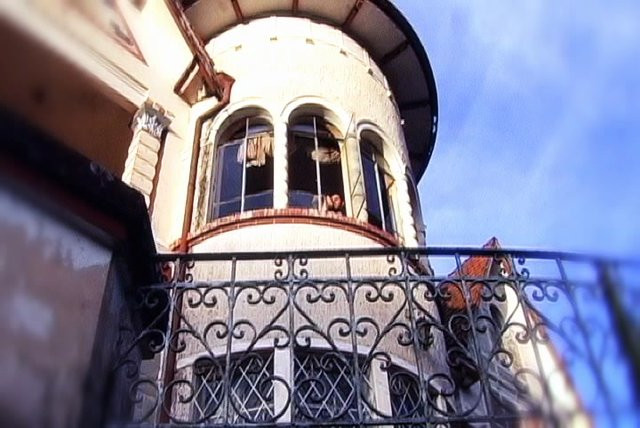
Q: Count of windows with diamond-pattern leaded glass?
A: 3